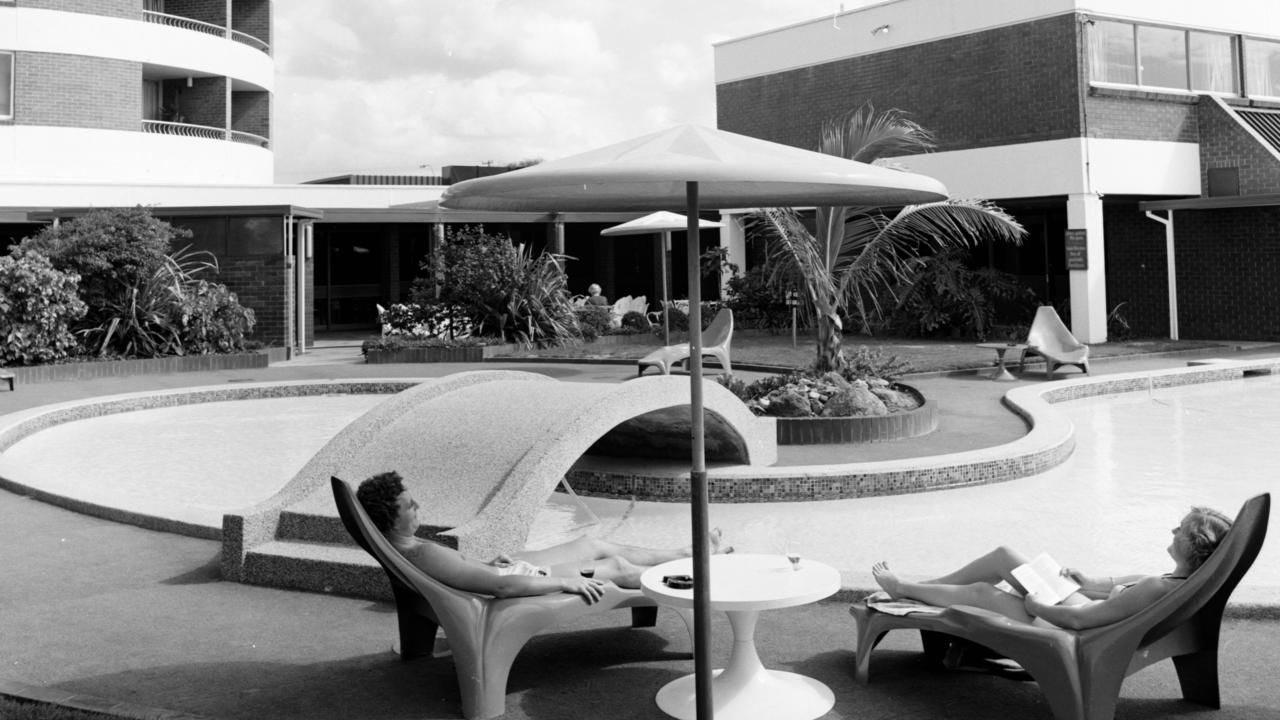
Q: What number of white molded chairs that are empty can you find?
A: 2